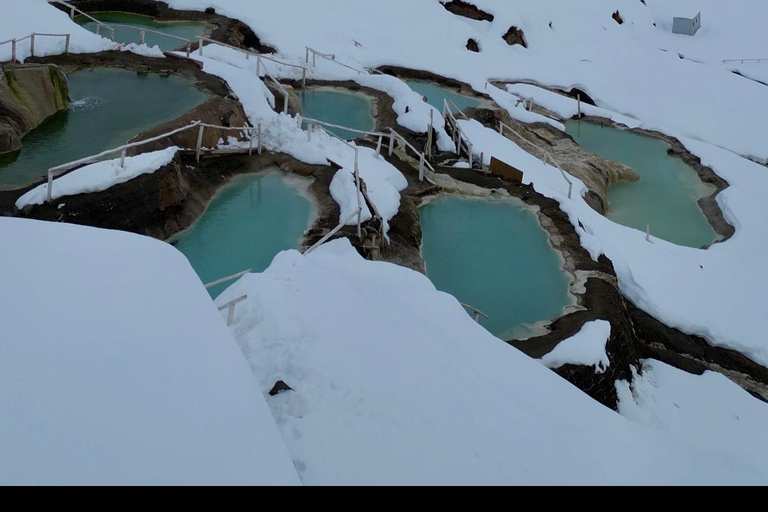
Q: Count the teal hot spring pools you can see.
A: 7